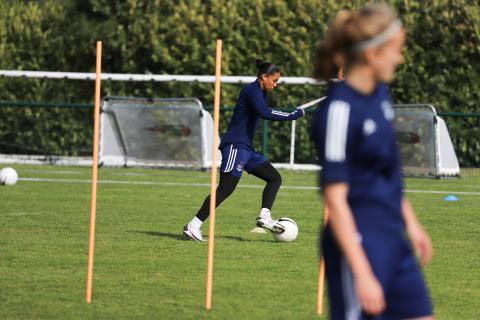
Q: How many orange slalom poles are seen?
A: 3